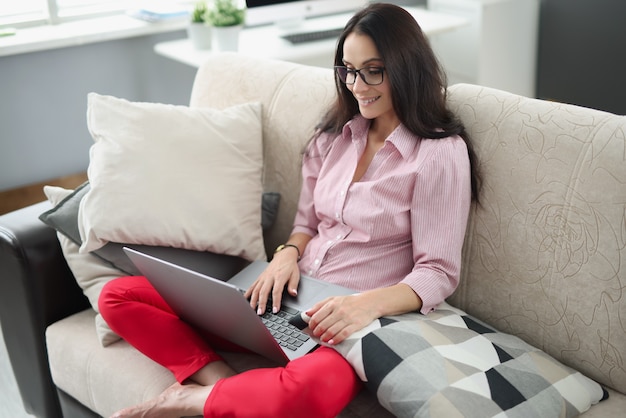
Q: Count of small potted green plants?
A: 2